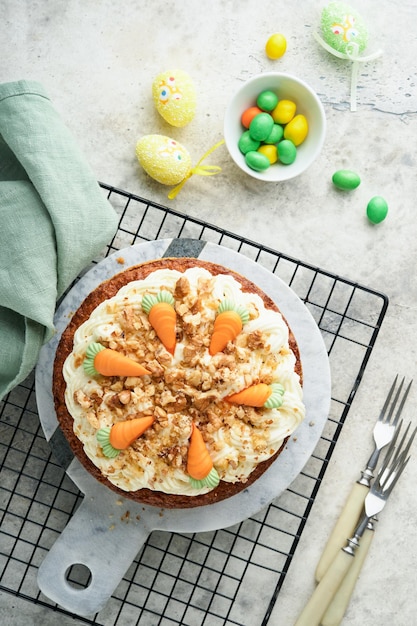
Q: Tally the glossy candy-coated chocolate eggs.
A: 13